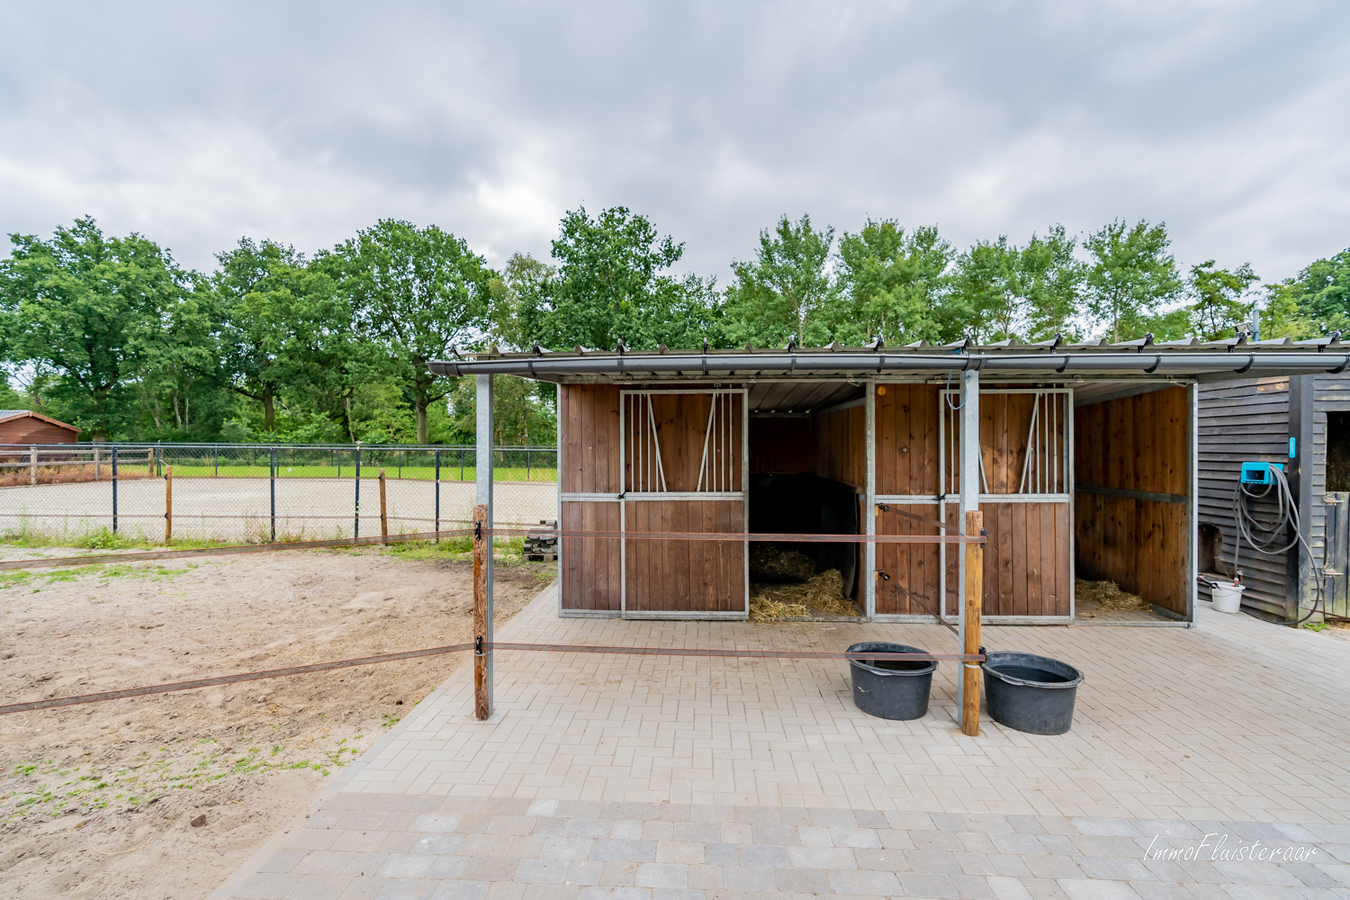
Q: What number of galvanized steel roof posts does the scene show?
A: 2